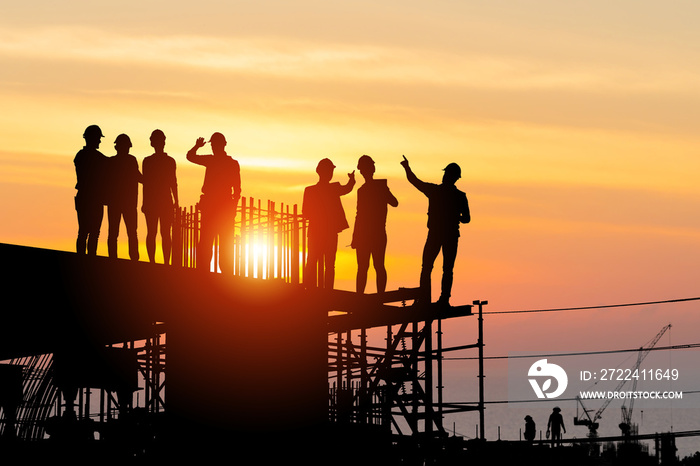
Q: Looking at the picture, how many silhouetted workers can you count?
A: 9